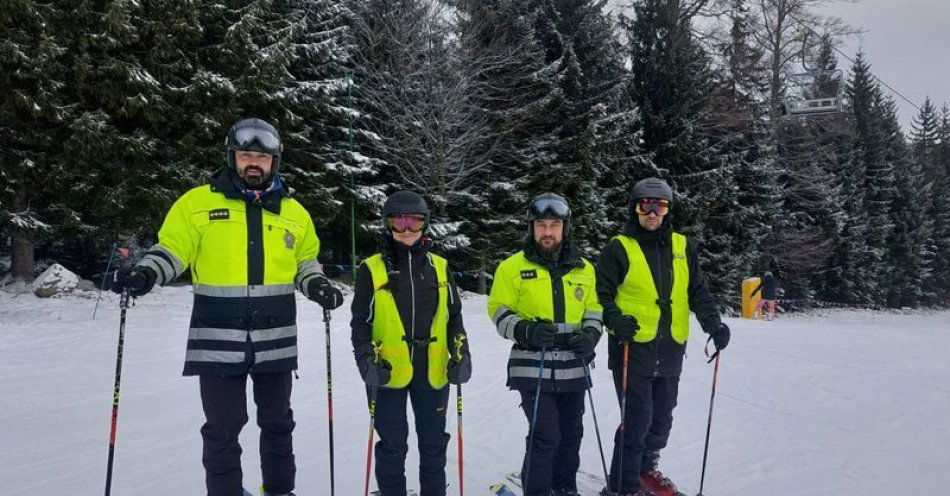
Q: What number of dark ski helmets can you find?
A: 4